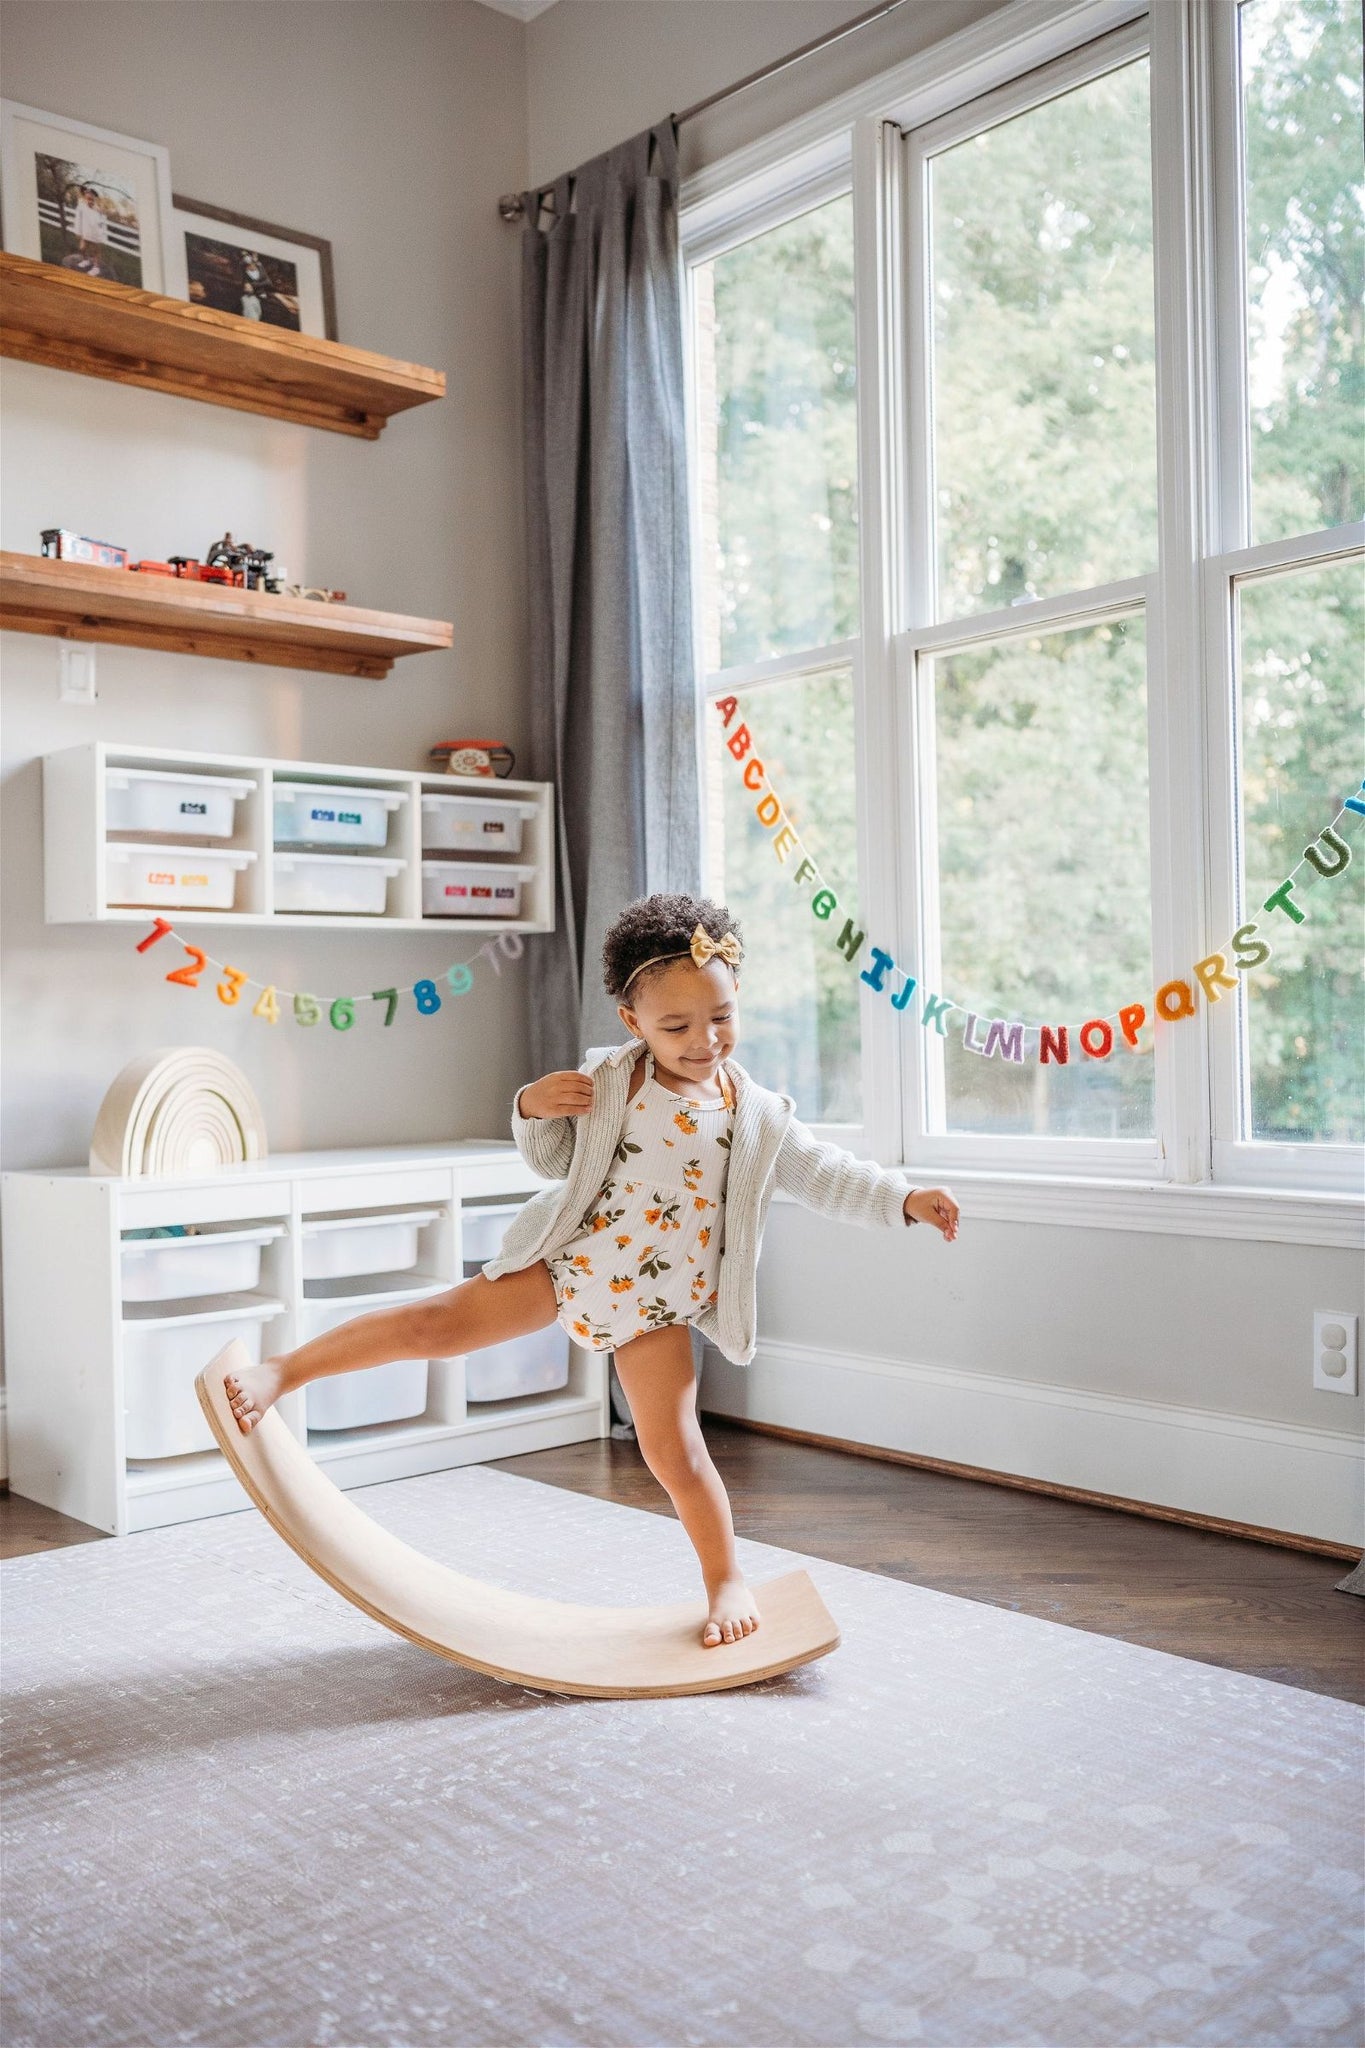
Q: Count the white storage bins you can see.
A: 12